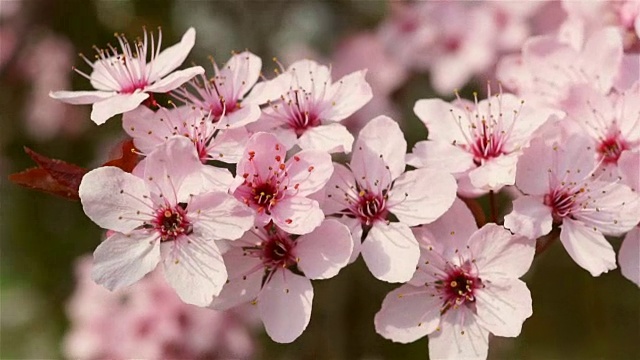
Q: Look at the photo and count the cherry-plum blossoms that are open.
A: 12